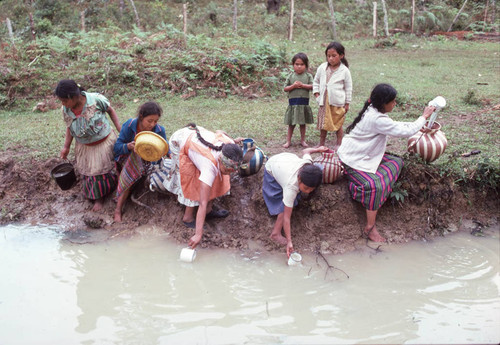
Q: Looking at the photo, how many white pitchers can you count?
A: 3